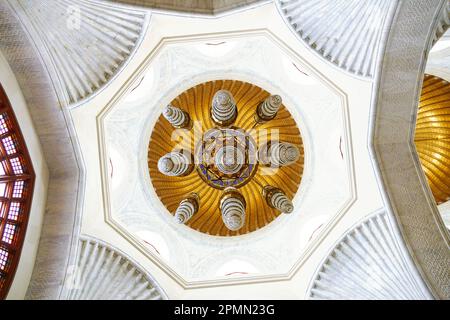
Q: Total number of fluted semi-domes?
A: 4